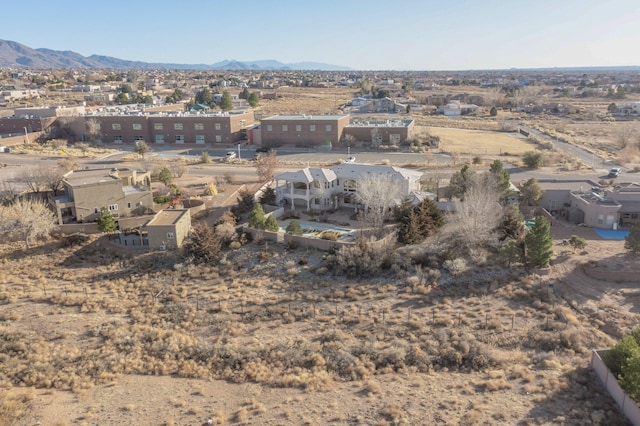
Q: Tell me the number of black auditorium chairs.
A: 0